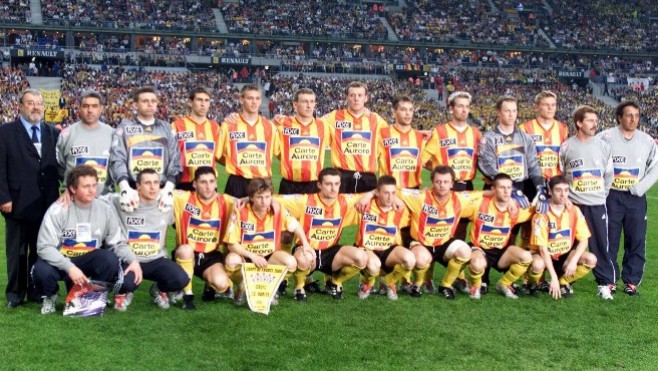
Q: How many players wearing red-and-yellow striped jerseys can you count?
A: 14